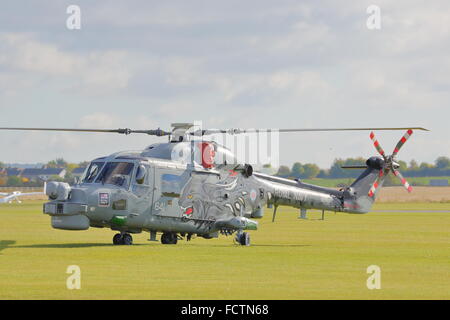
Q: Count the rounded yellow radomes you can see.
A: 0